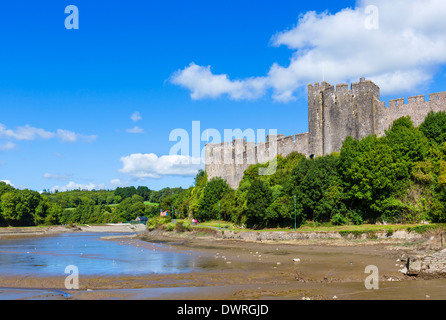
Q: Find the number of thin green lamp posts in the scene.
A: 4